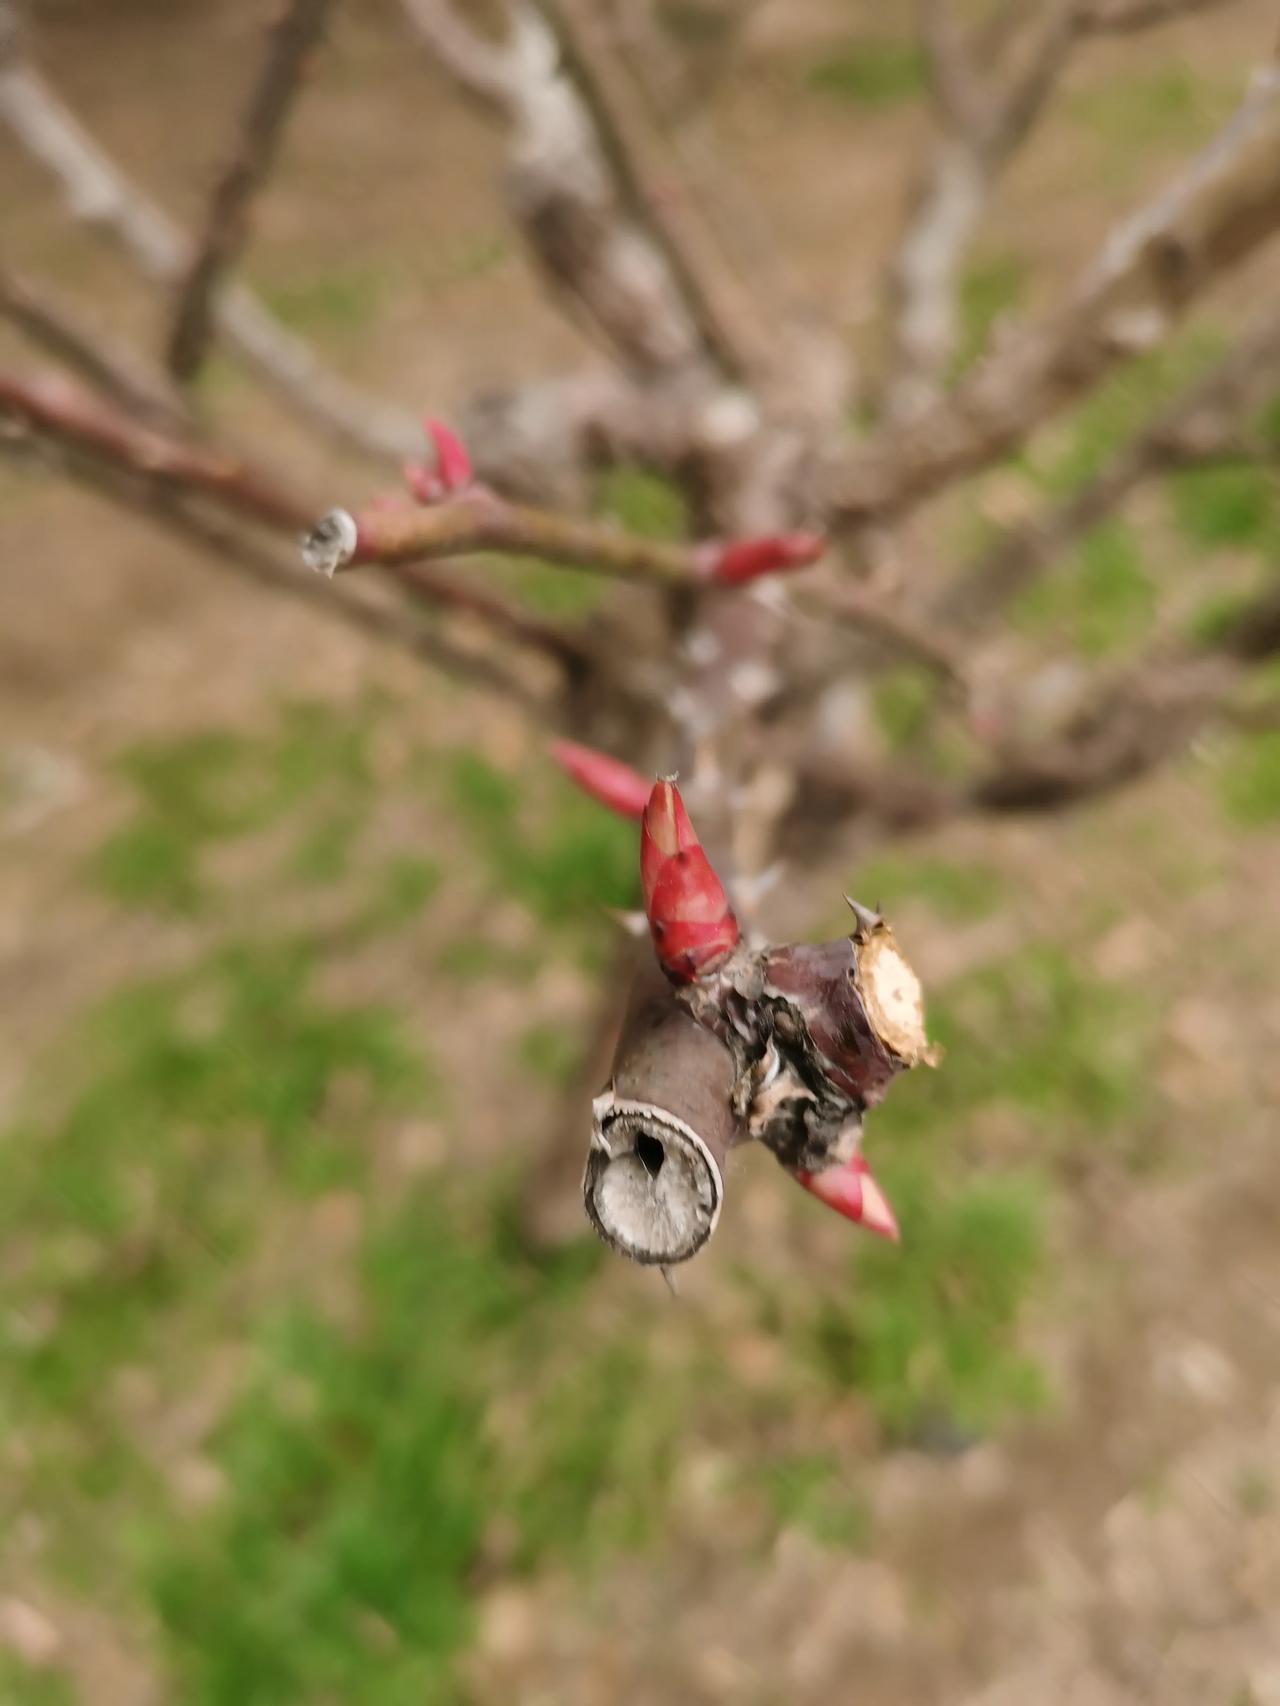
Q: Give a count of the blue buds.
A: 0